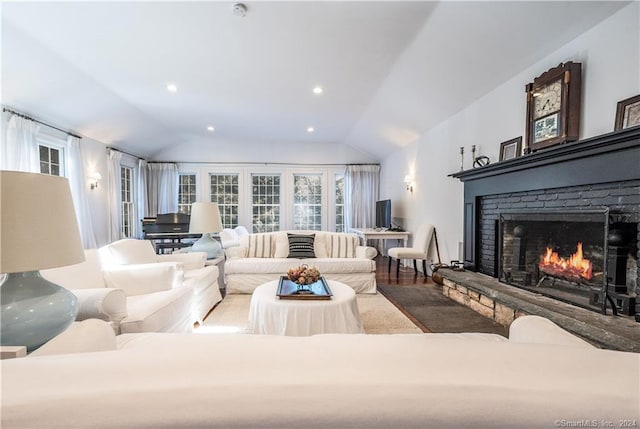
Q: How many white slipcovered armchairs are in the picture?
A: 2